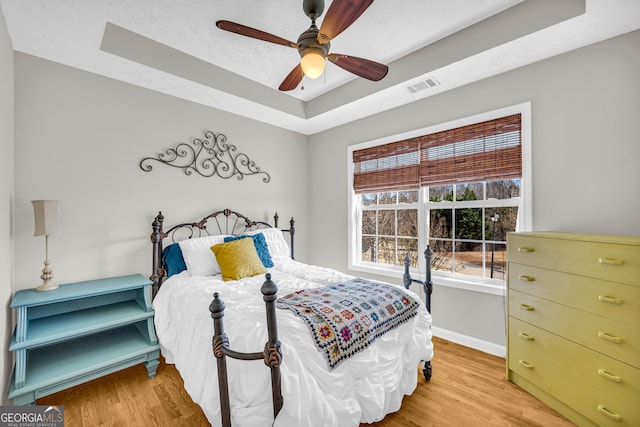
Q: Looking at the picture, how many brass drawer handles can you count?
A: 10